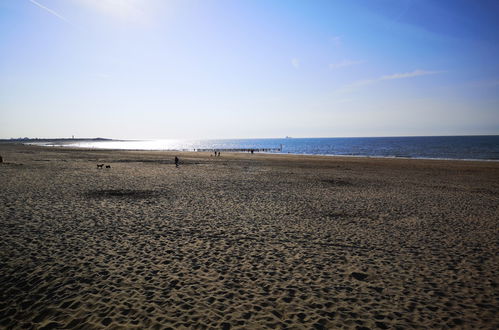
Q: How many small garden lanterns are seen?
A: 0